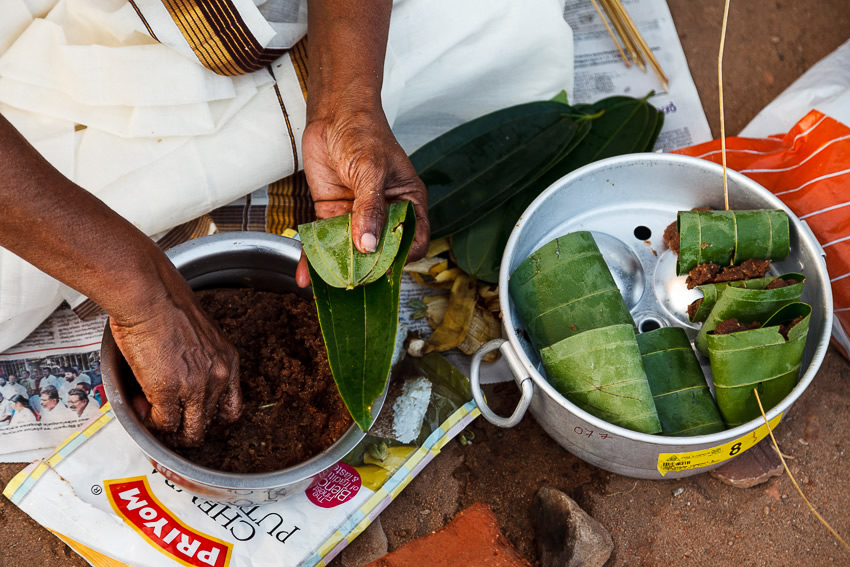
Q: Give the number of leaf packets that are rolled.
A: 7